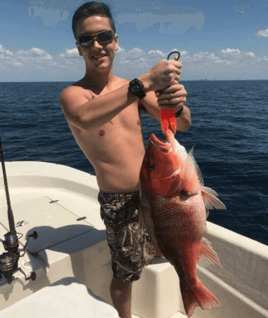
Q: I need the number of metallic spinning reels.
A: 2